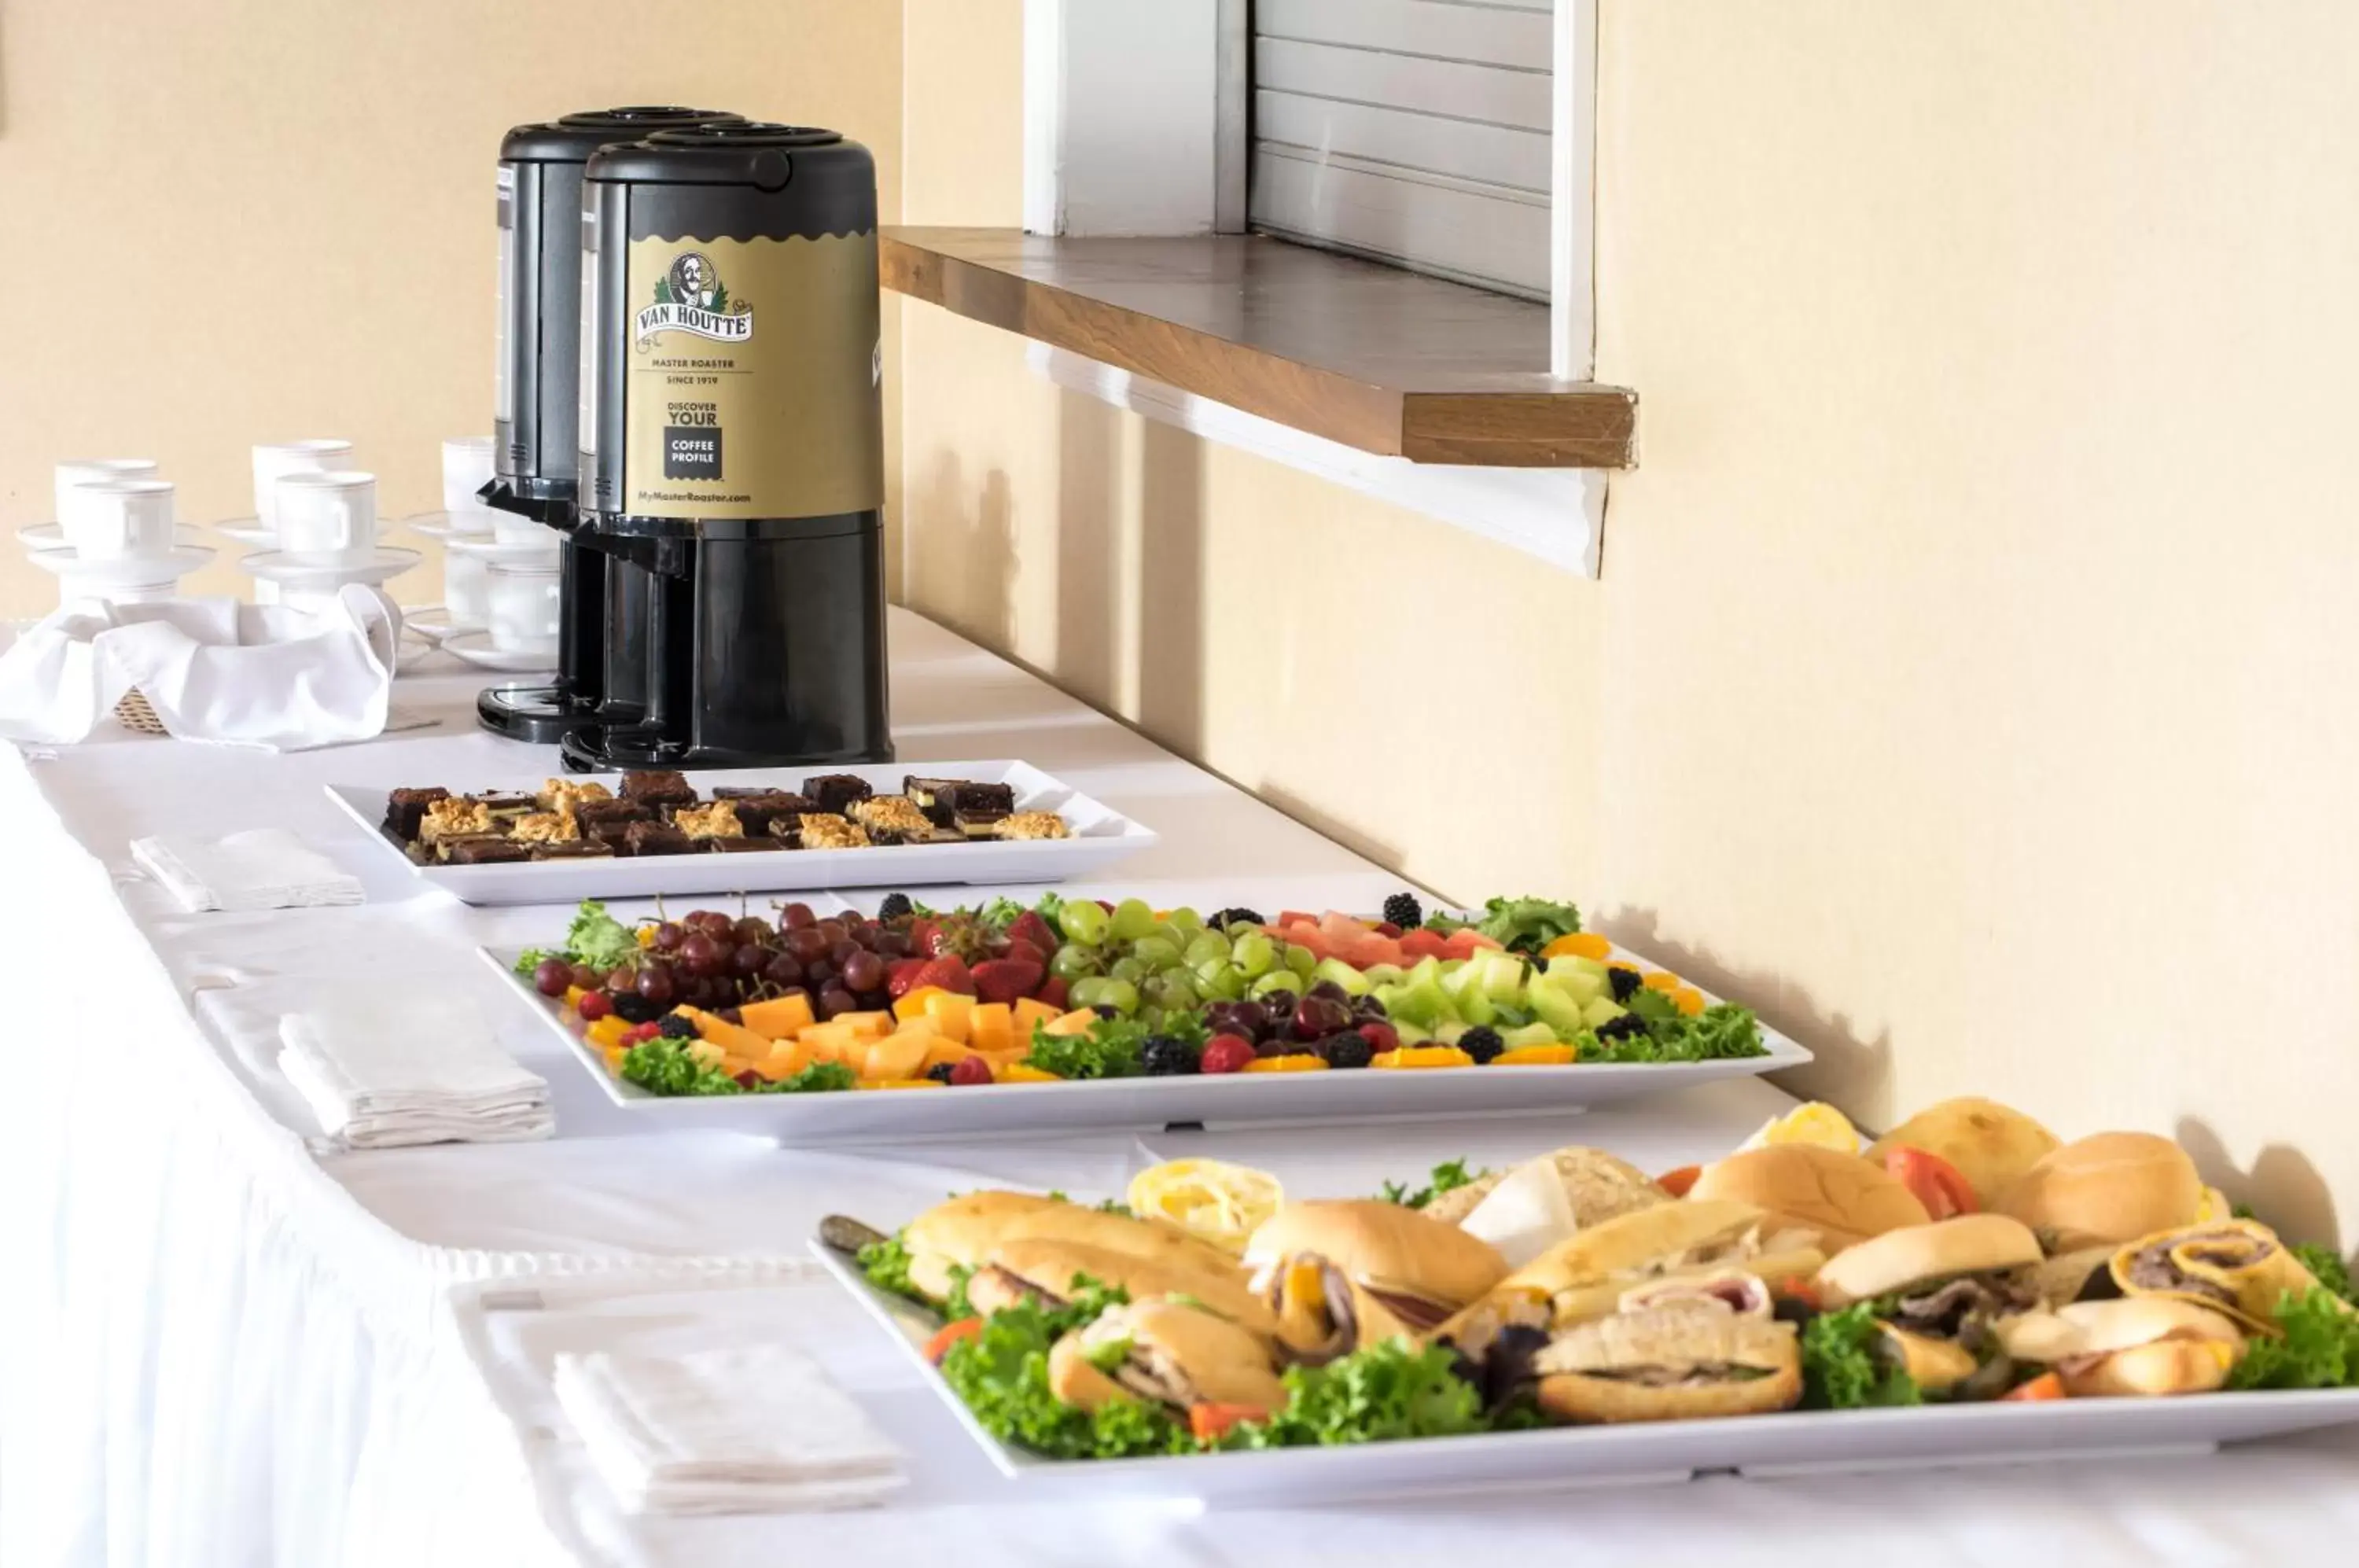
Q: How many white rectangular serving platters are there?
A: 3